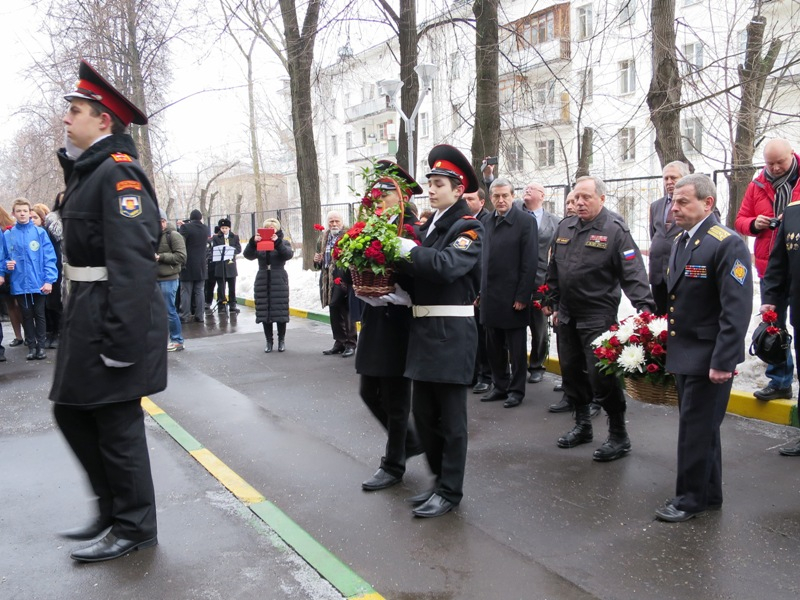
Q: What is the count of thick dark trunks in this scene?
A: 5